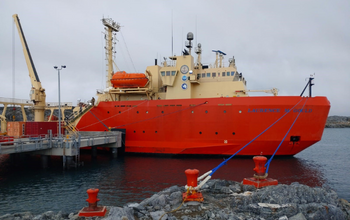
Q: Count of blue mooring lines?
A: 2